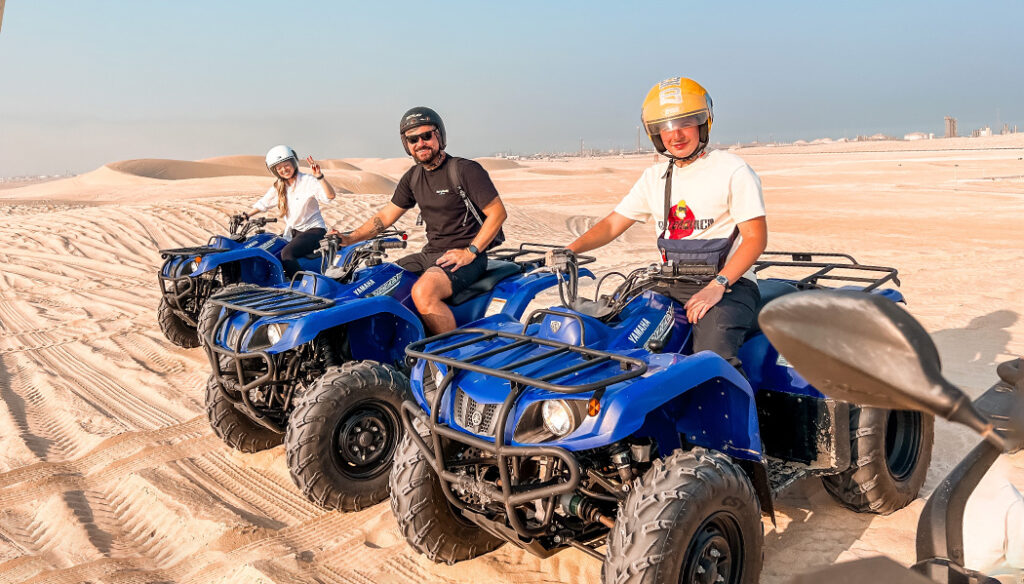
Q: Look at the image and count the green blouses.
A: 0